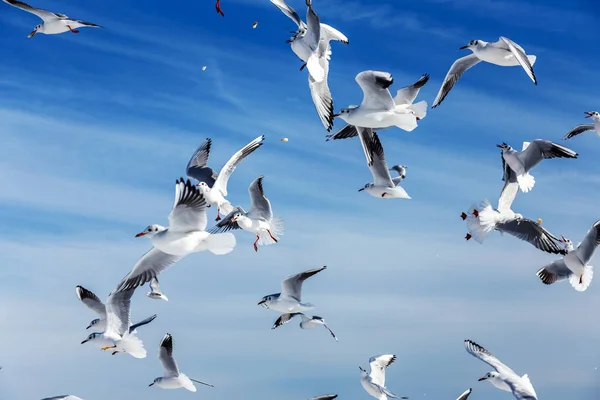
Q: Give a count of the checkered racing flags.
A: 0